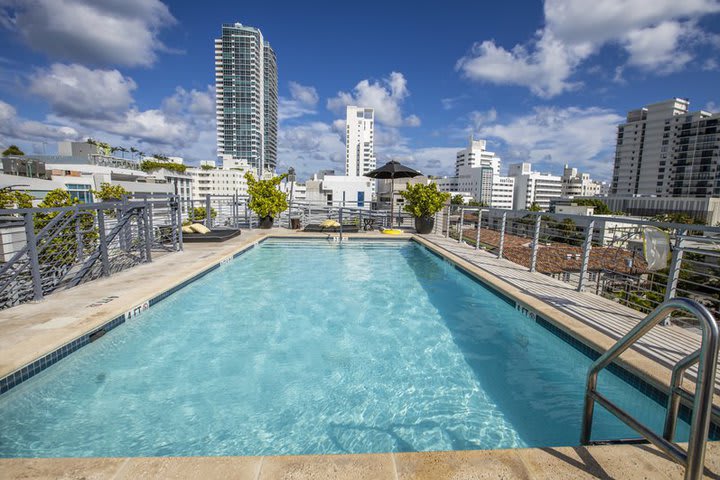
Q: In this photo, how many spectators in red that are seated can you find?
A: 0